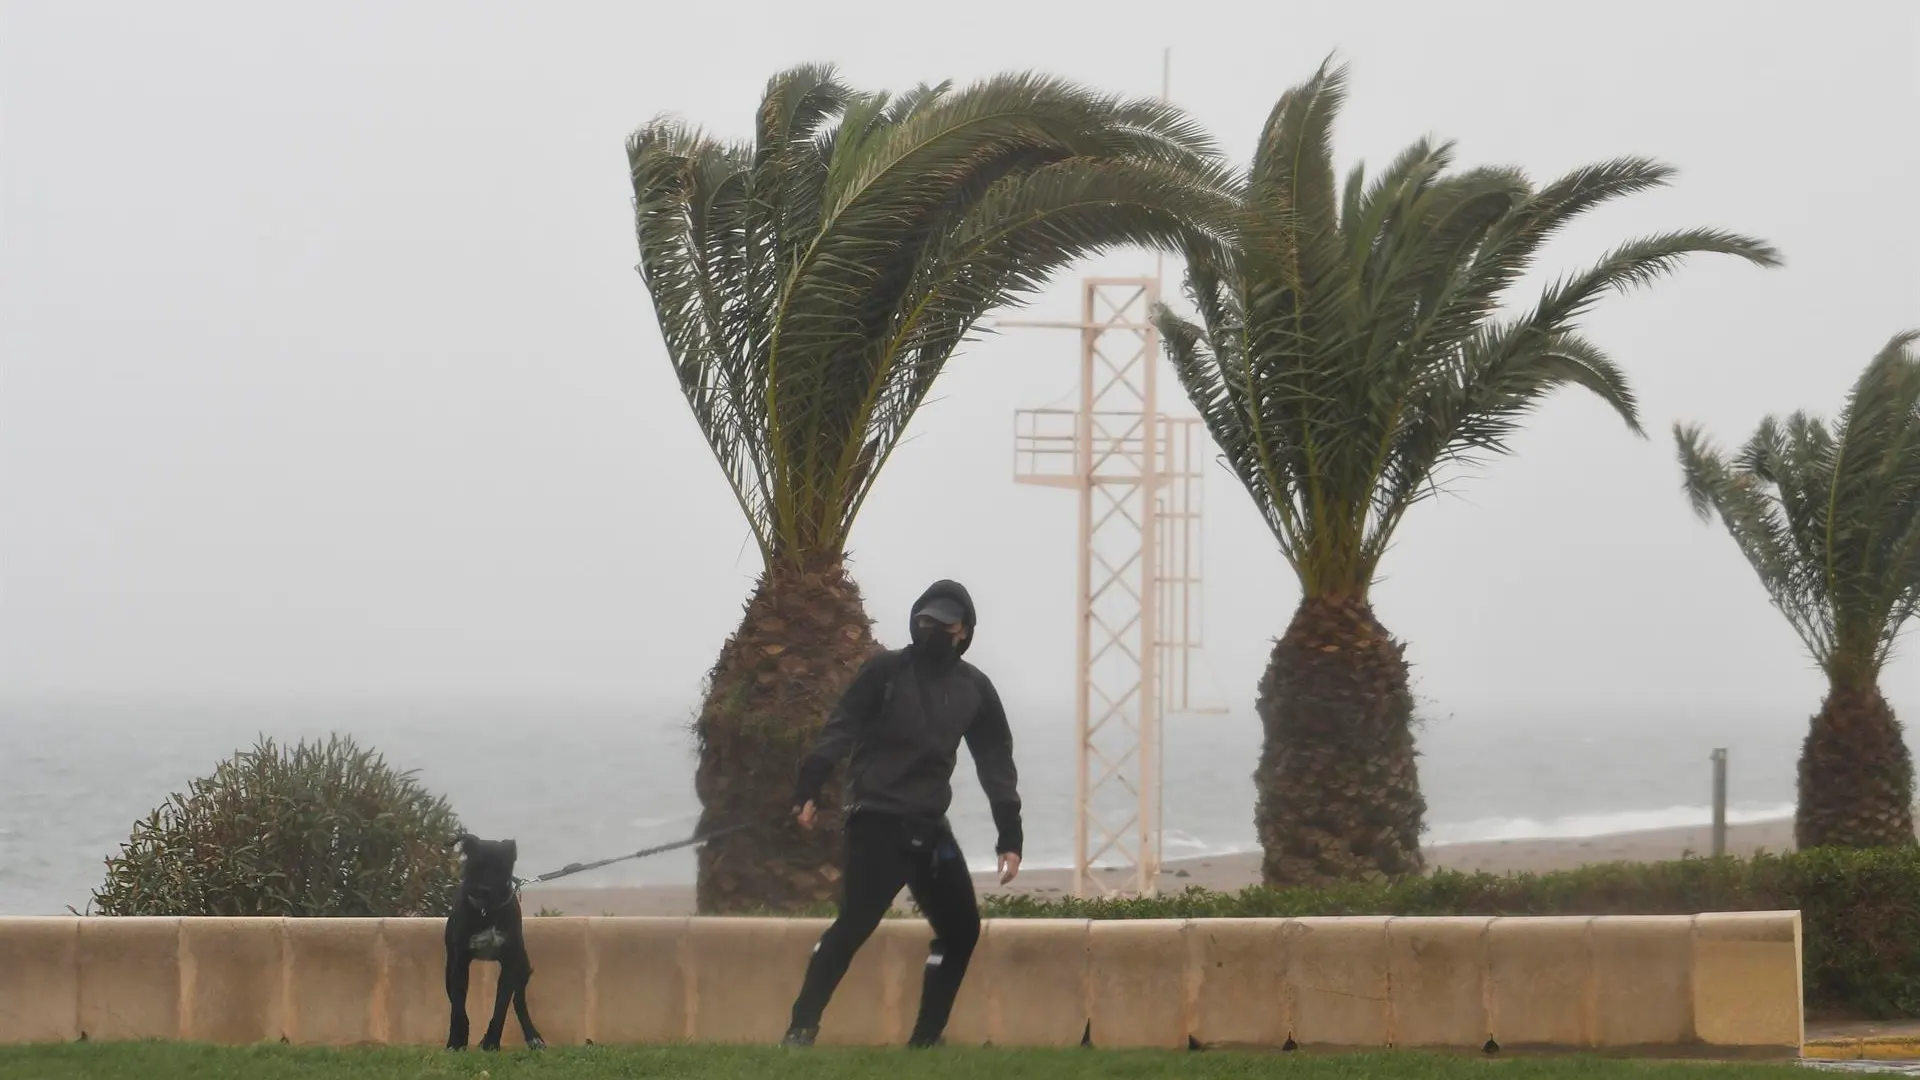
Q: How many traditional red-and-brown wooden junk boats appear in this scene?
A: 0